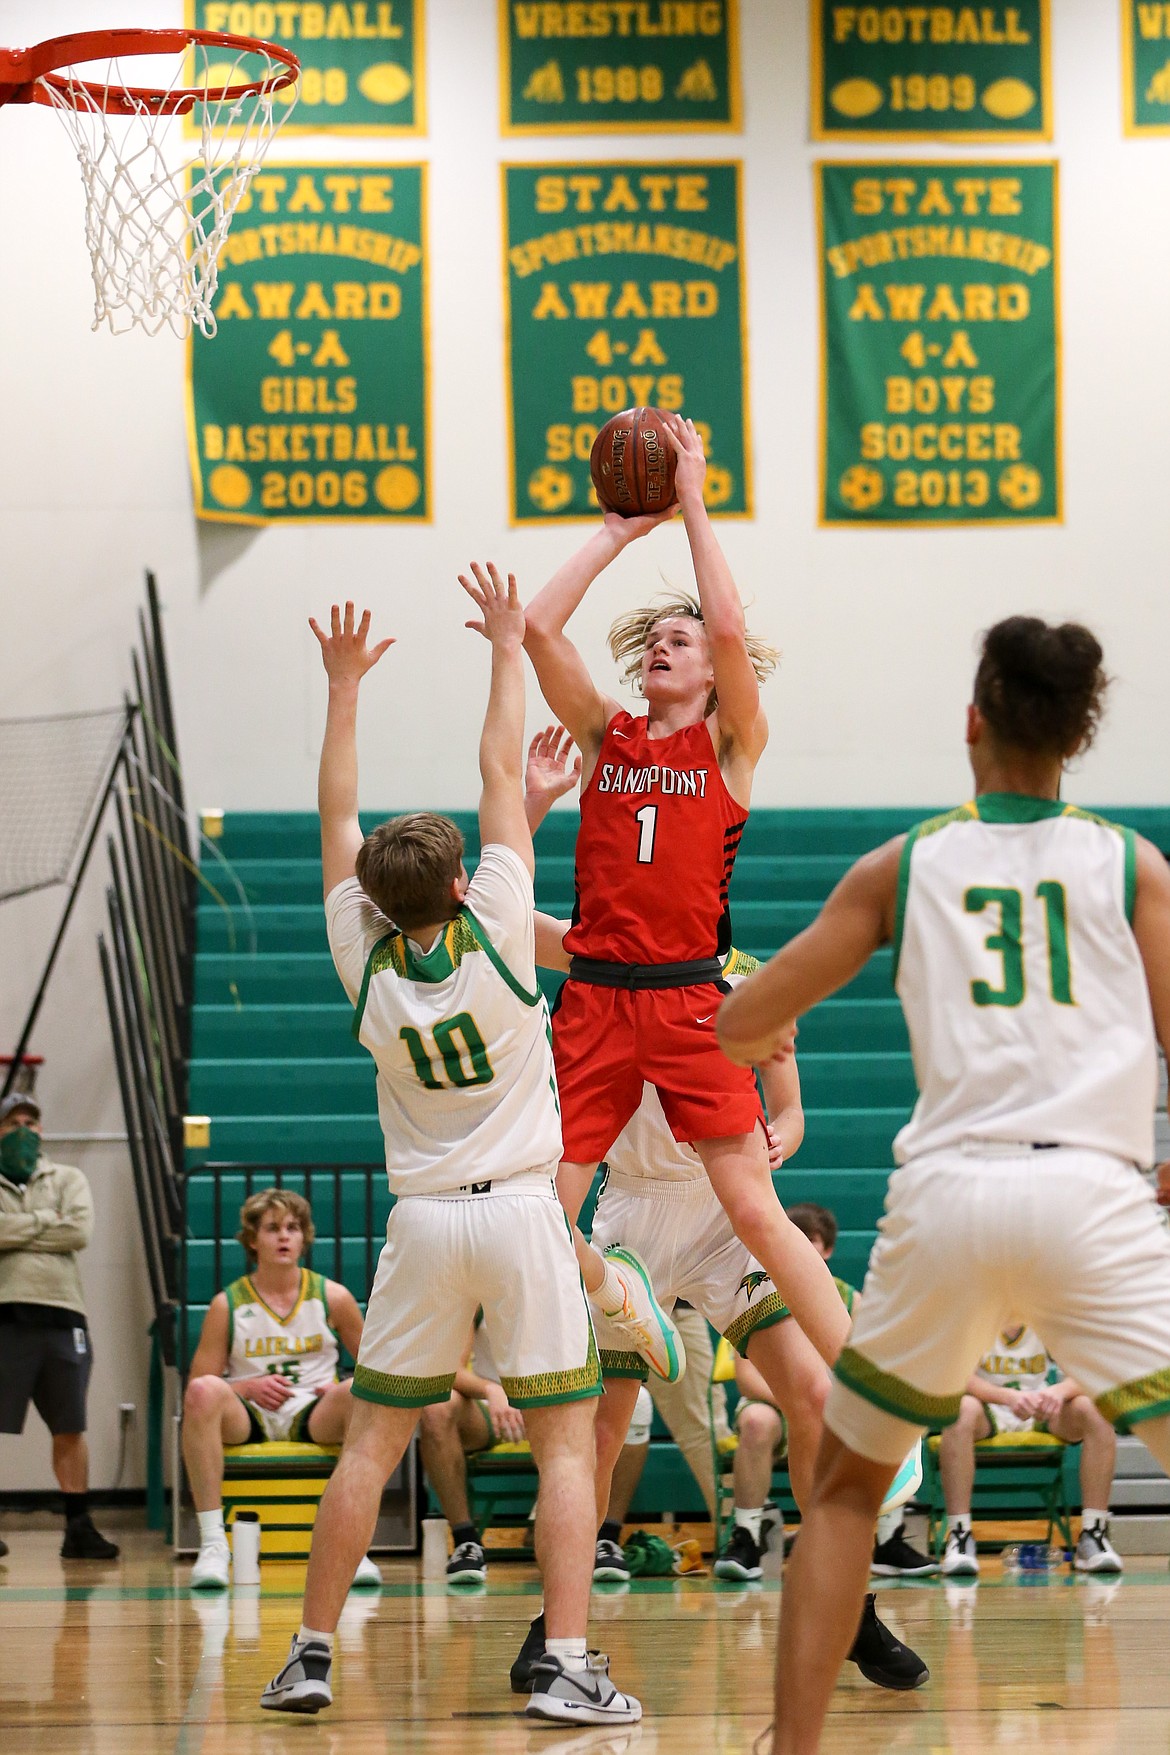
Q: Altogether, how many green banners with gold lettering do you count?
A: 7